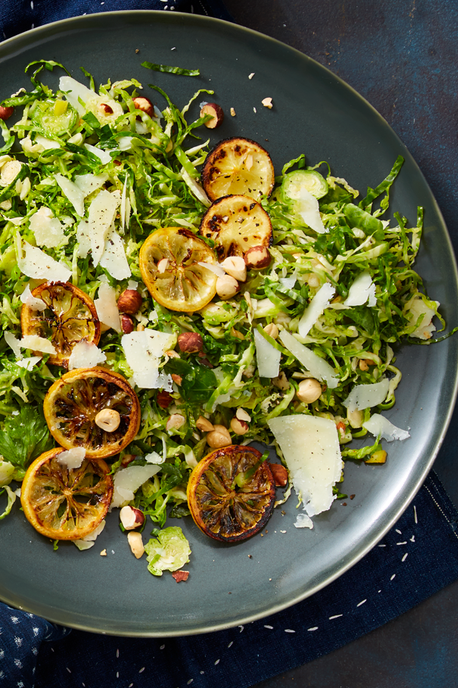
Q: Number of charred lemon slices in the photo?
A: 7